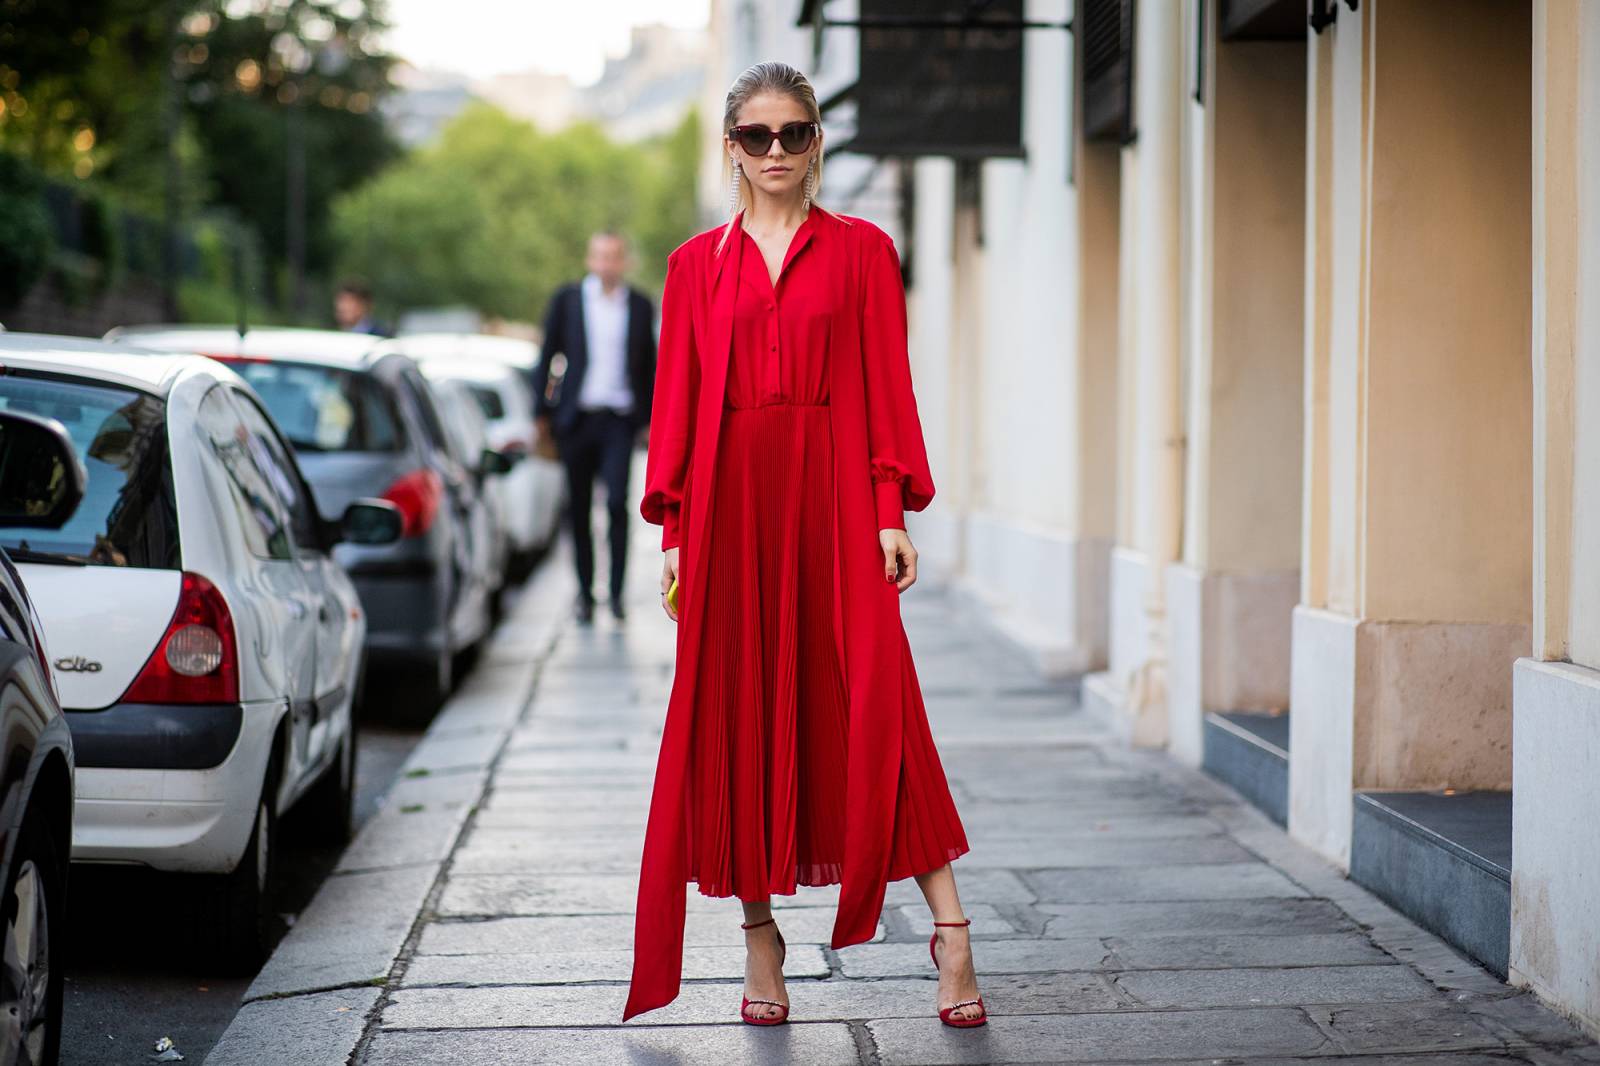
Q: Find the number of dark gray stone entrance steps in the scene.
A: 2